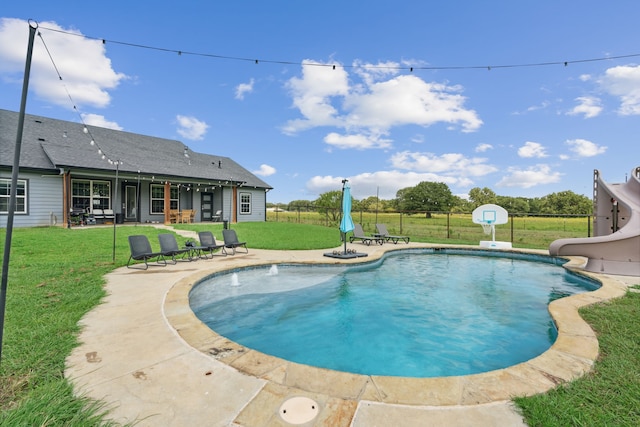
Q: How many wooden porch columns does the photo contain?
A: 3